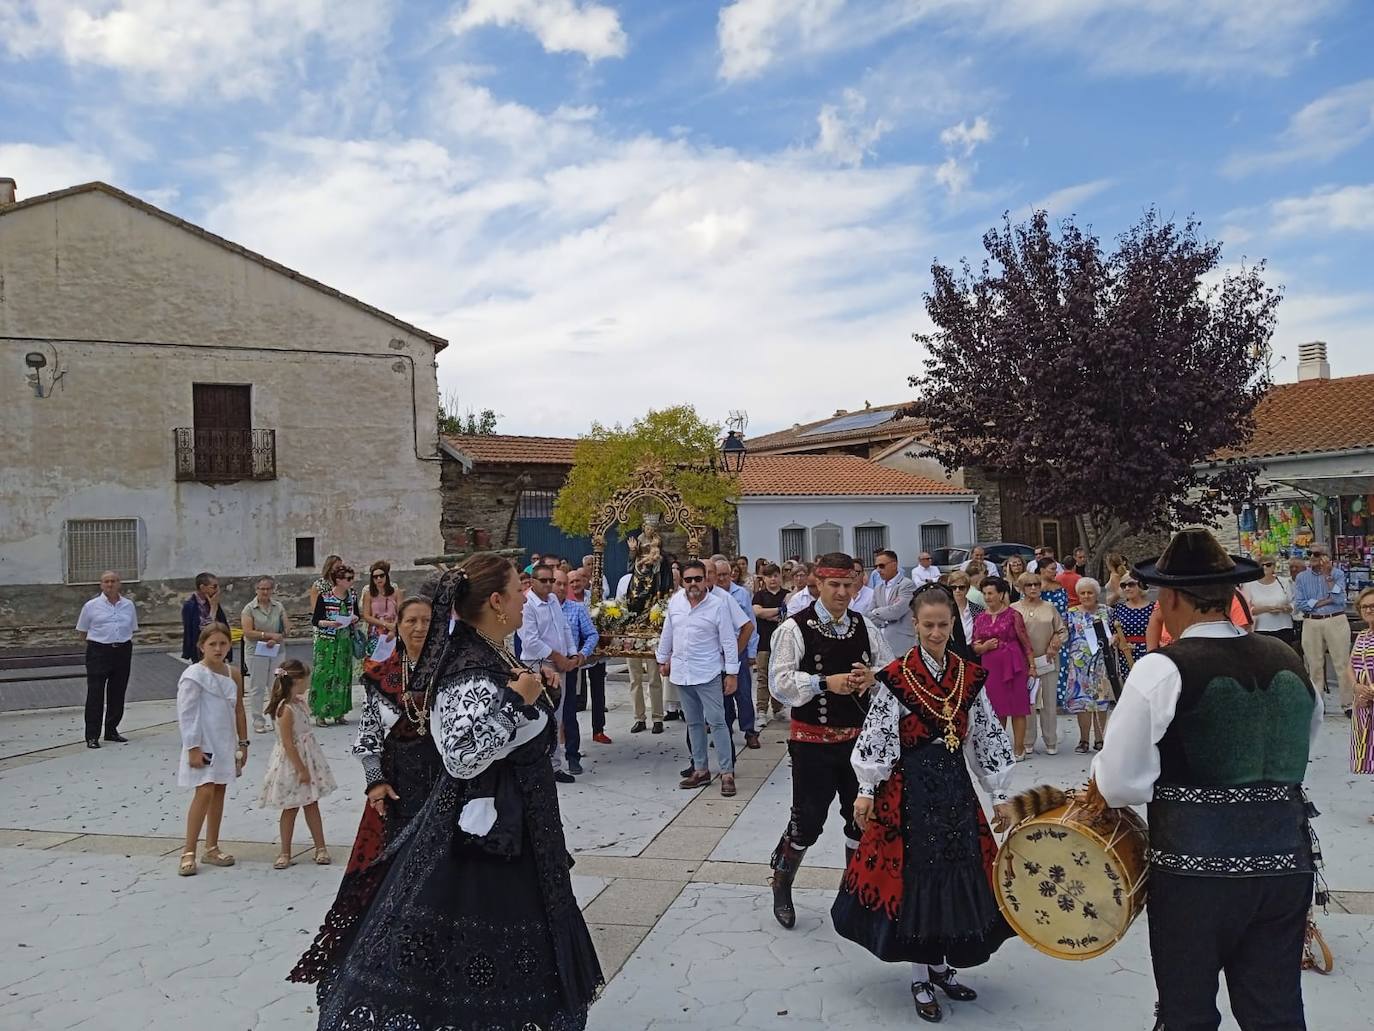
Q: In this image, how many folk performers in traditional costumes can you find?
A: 5